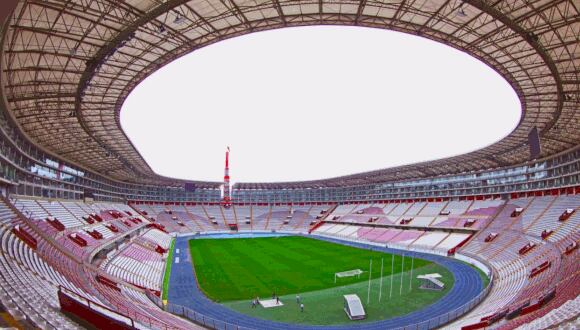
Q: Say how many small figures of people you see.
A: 6